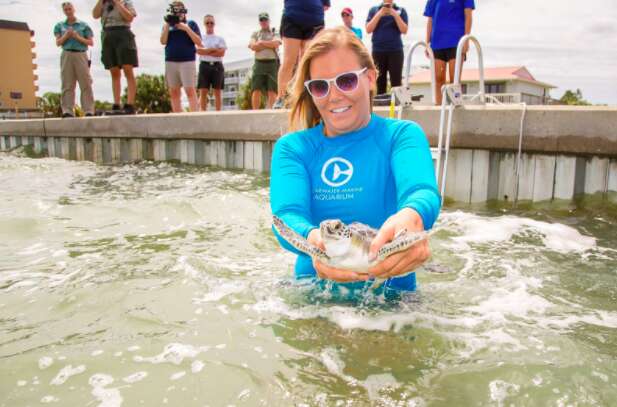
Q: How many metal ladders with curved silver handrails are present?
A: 1